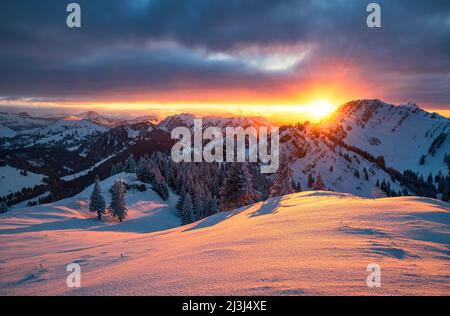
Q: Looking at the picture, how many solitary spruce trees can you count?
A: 2